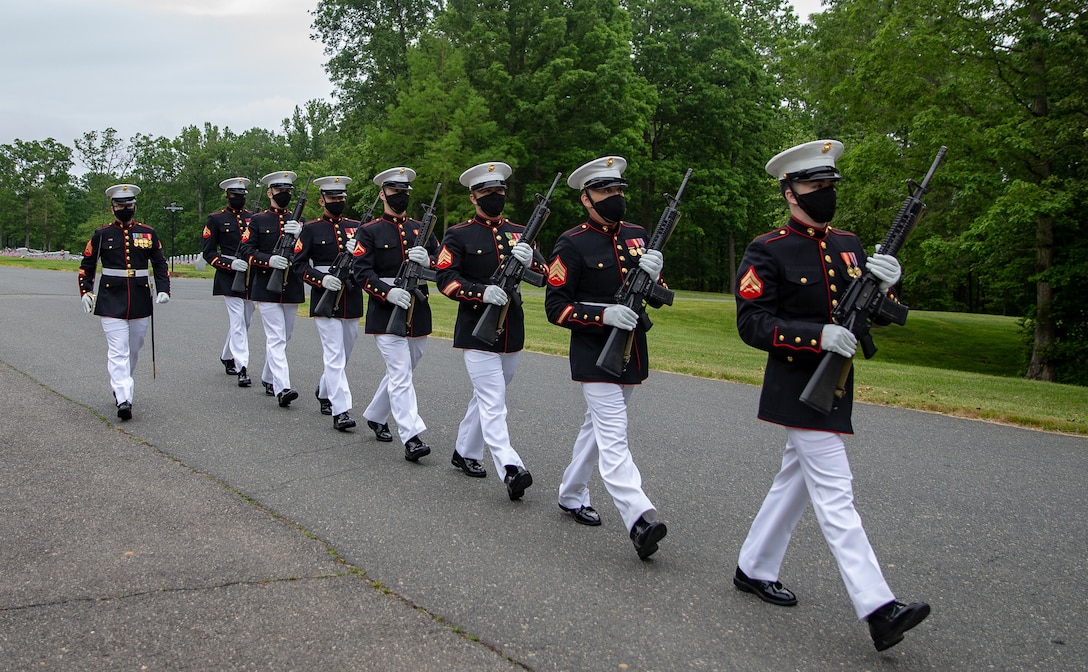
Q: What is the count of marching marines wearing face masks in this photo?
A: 8